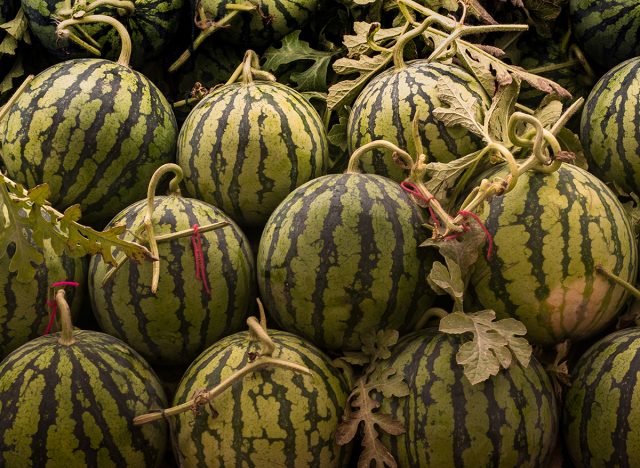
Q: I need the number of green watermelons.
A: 15